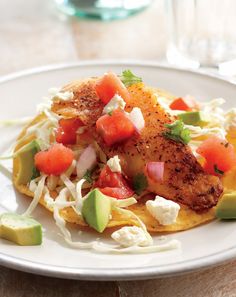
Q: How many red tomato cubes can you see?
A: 7